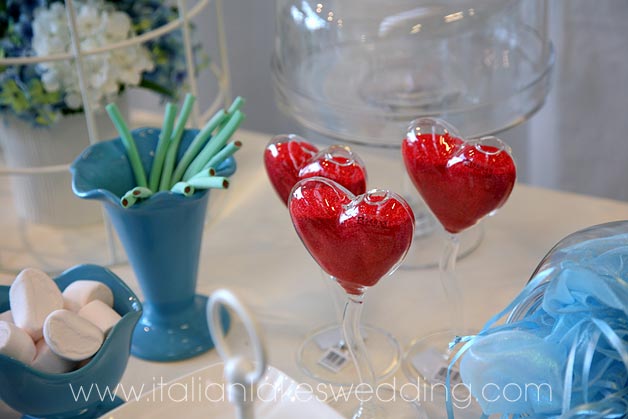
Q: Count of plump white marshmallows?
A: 7